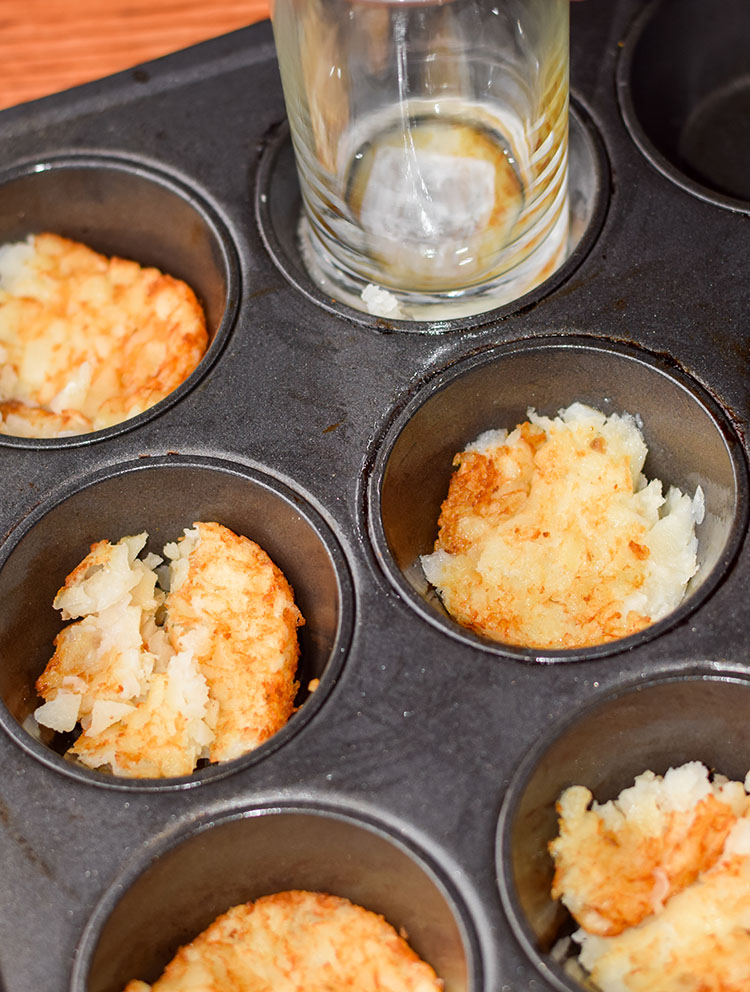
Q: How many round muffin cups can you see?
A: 7